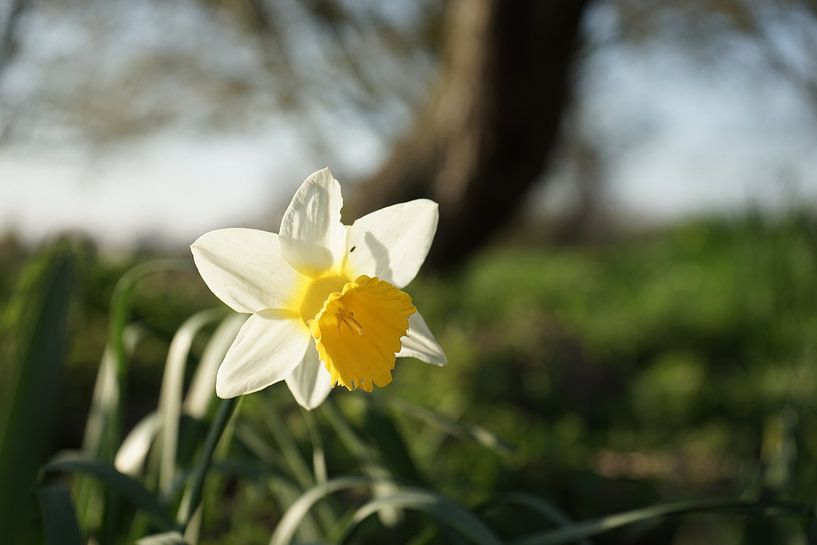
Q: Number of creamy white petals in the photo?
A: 6